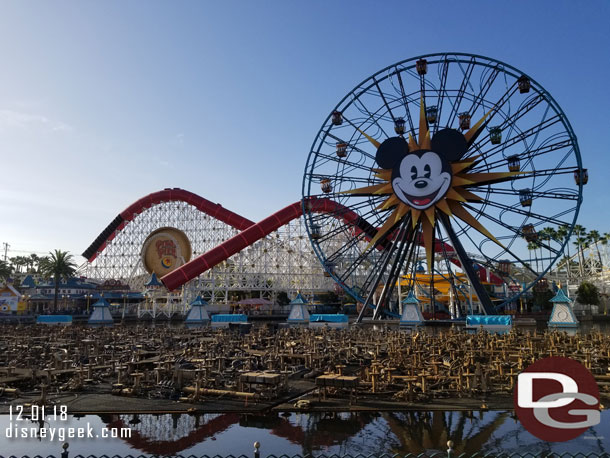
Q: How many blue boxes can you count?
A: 4